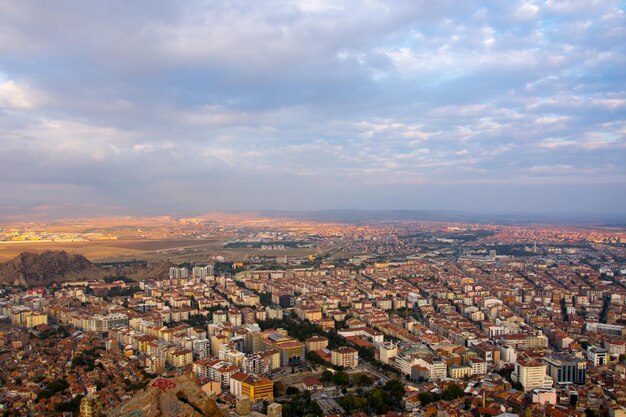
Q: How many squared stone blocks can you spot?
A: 2